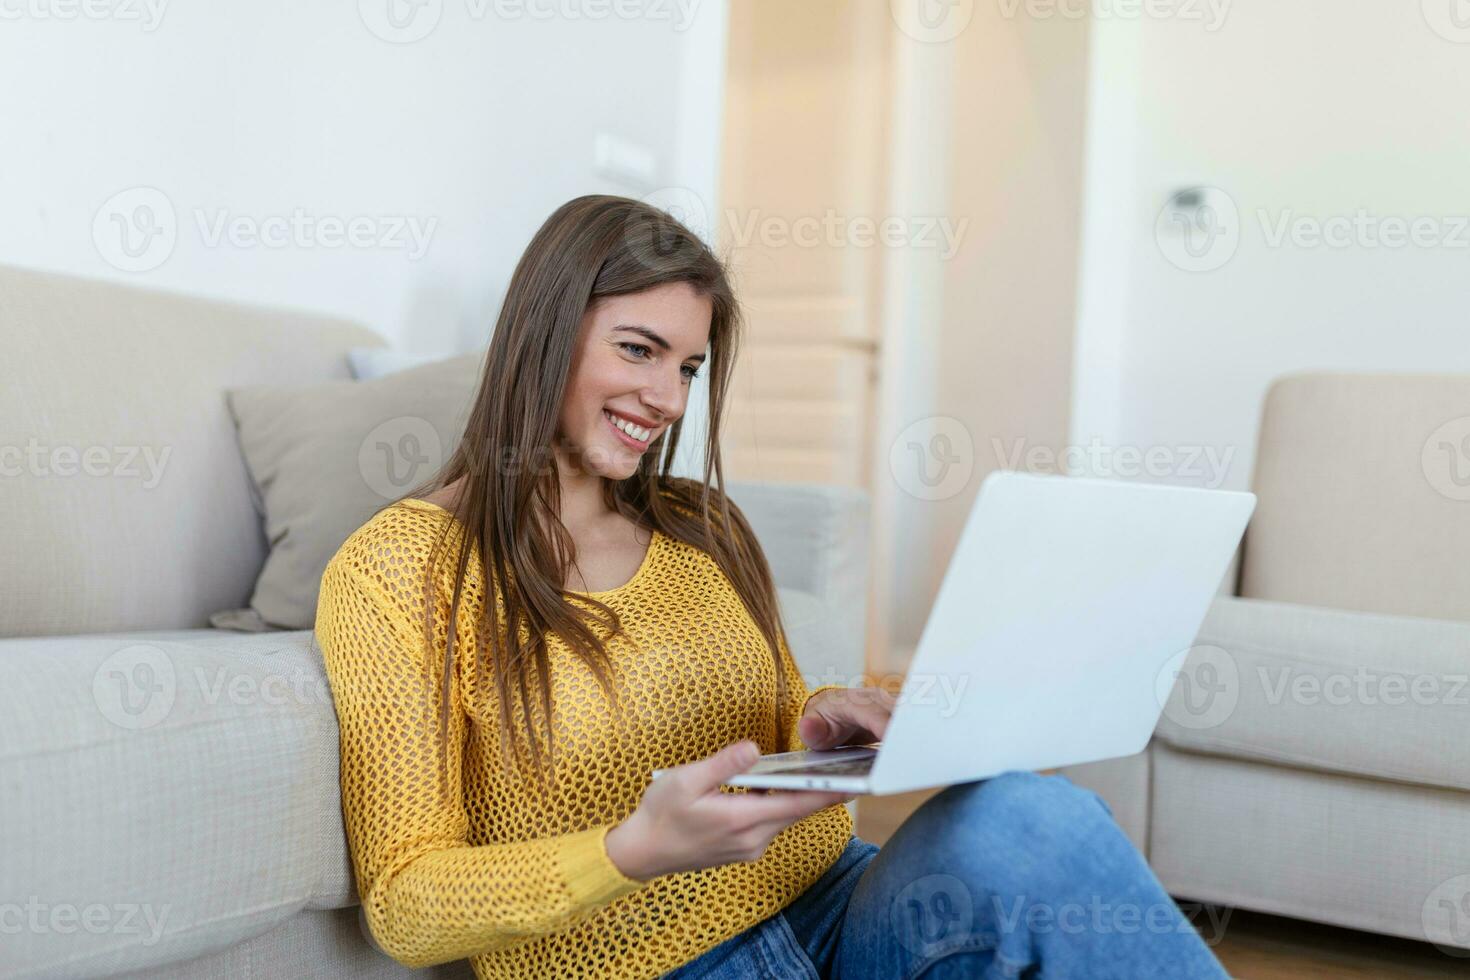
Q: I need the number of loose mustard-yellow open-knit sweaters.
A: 1